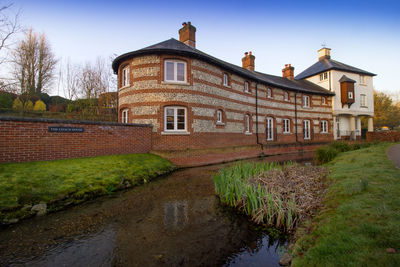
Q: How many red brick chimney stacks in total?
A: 3